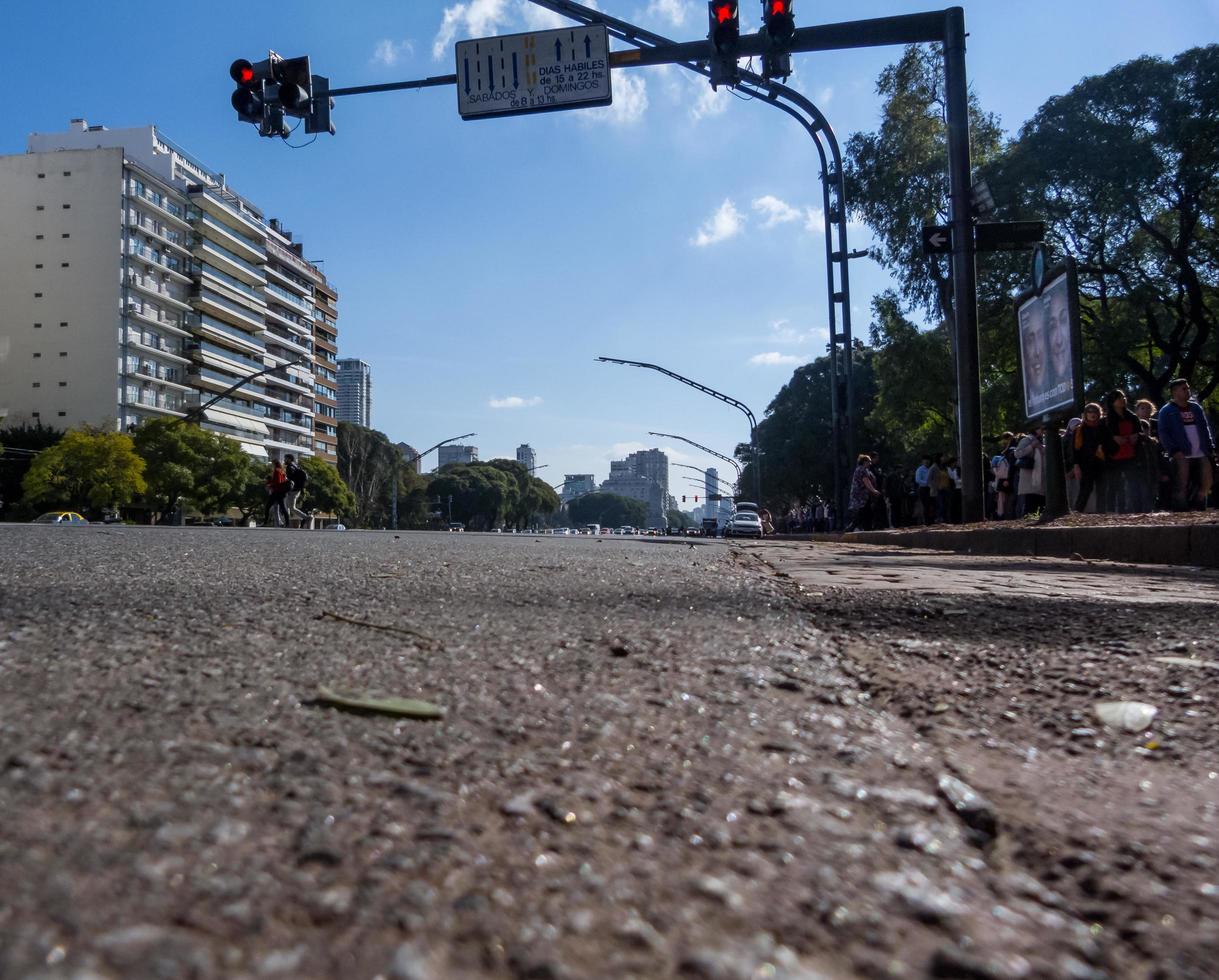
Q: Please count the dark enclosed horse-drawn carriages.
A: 0